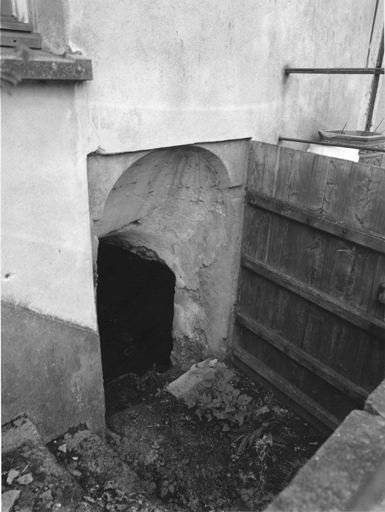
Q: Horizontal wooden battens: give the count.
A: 4